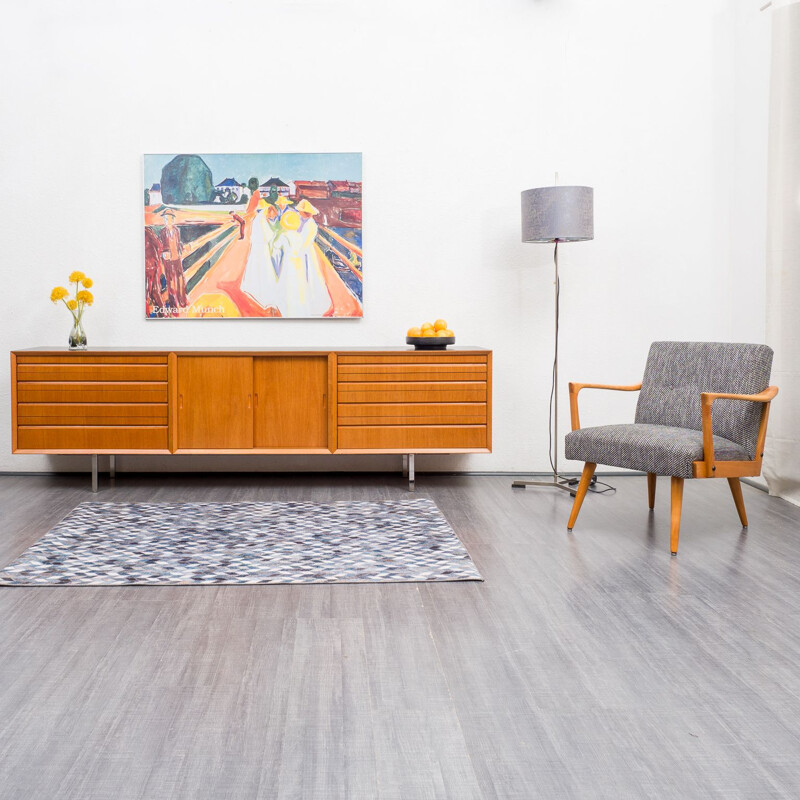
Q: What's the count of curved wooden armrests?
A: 2